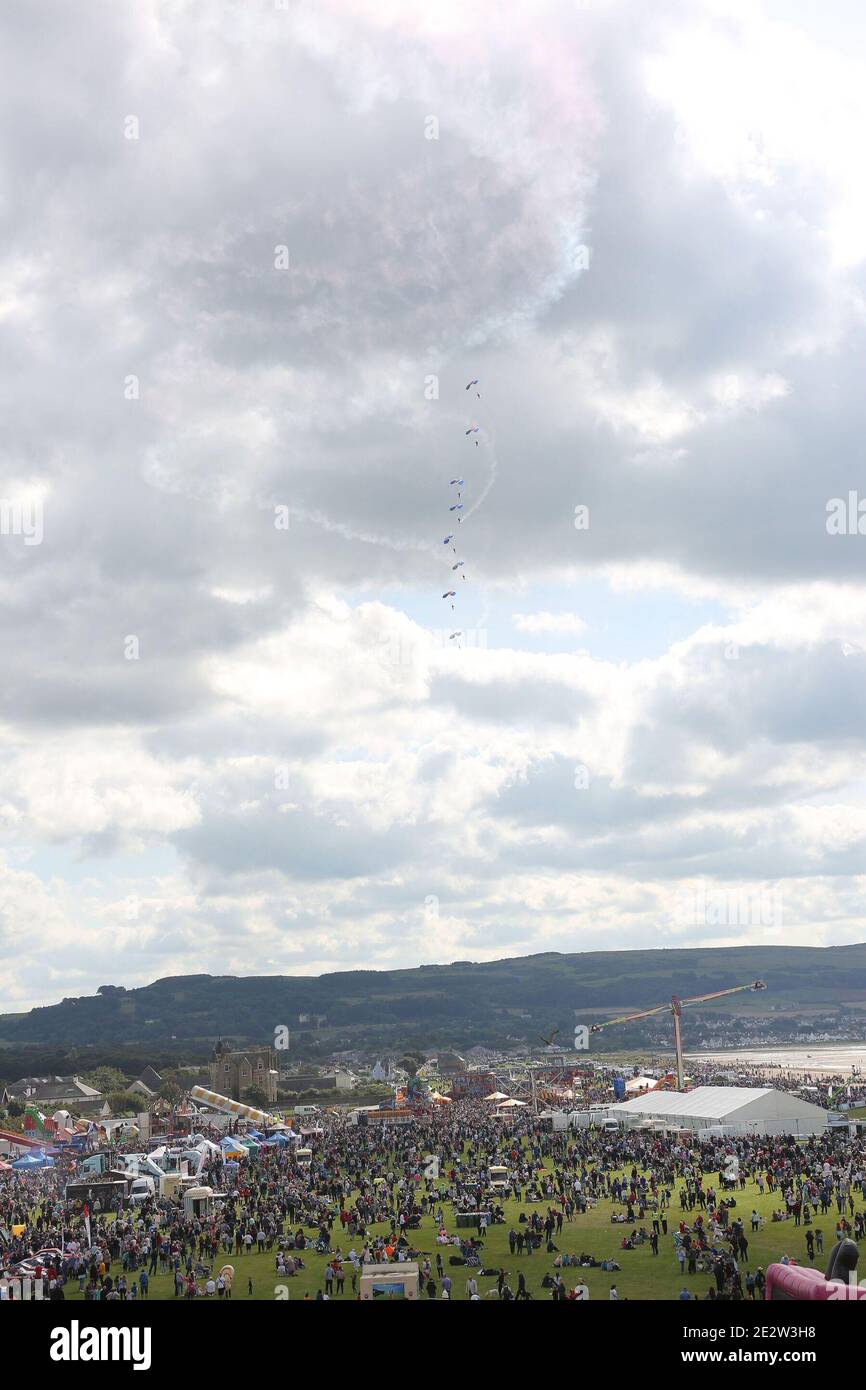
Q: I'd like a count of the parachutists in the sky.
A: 8